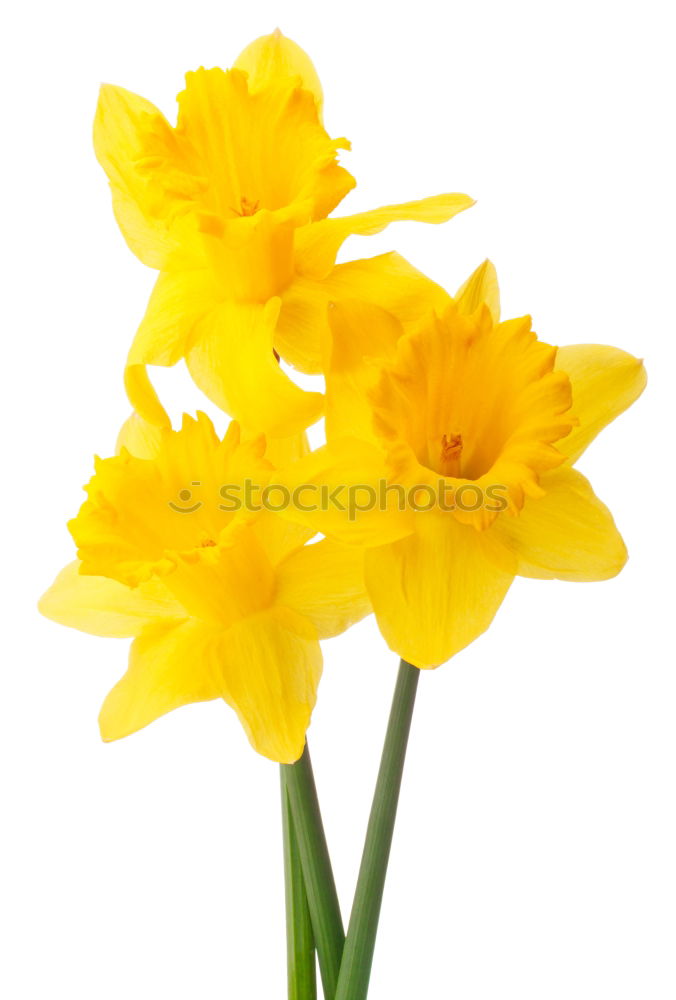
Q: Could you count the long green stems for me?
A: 3